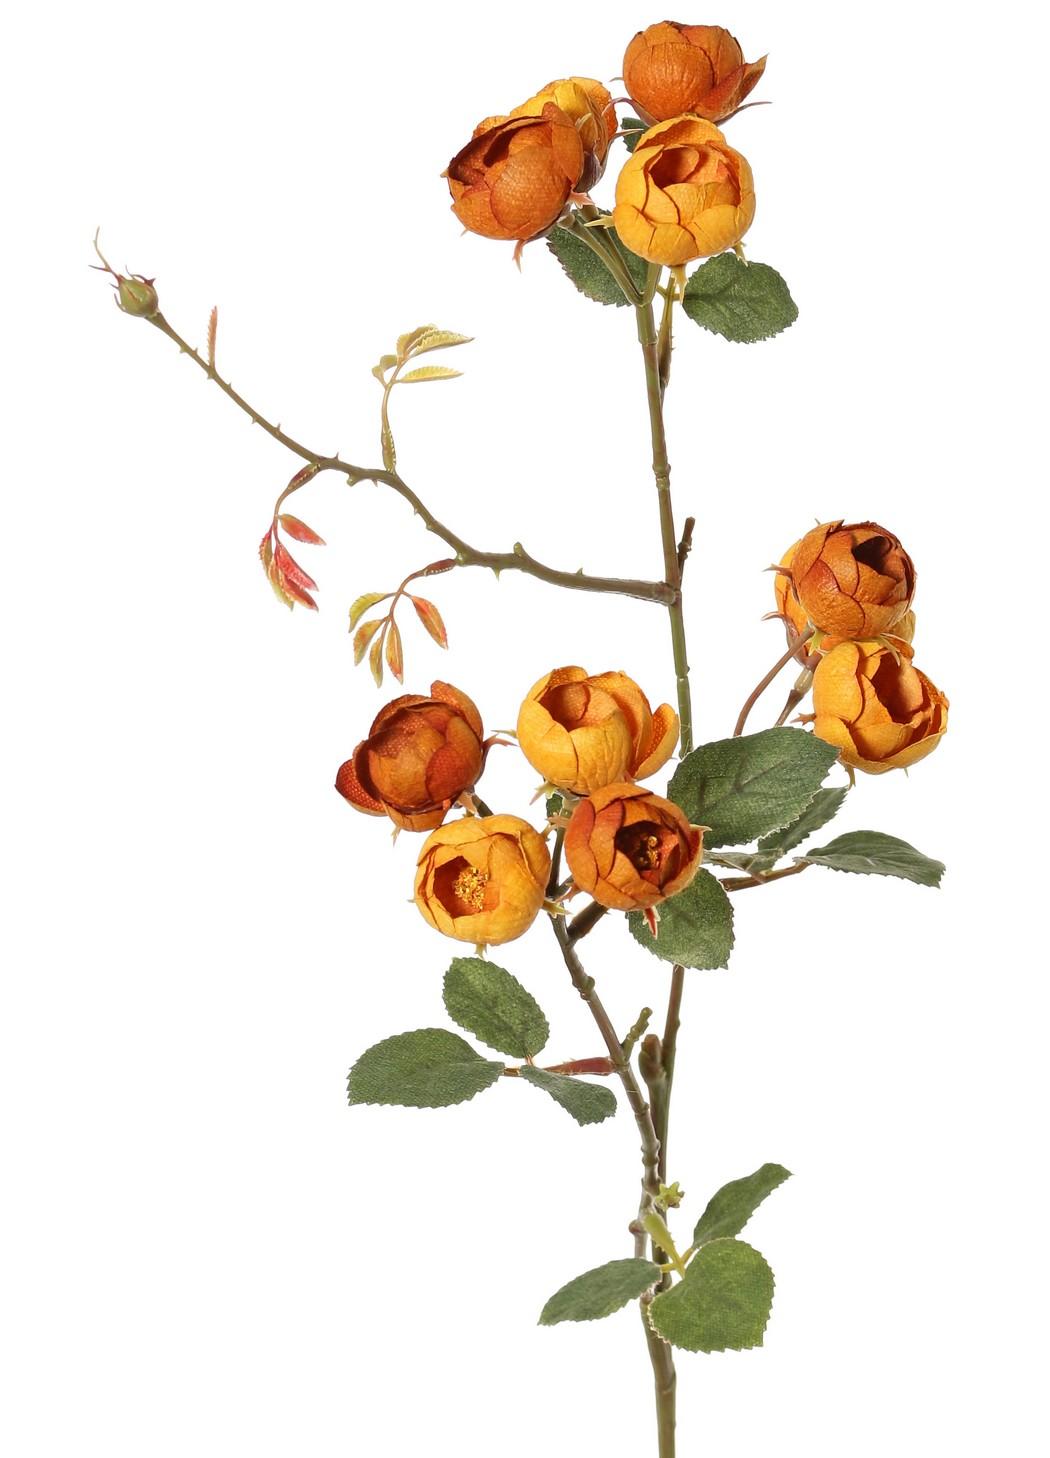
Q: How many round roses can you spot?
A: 11